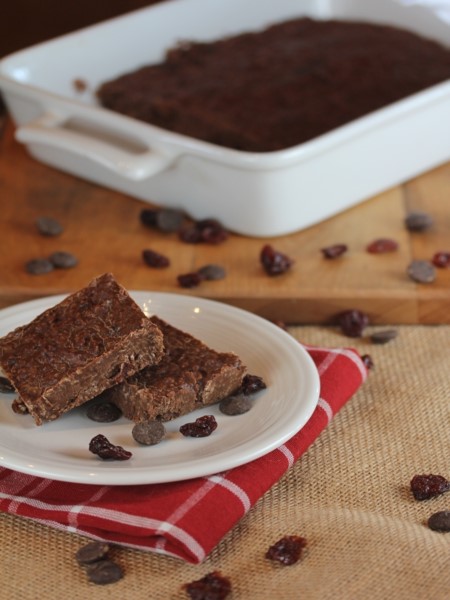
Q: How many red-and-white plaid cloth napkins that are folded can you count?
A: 1